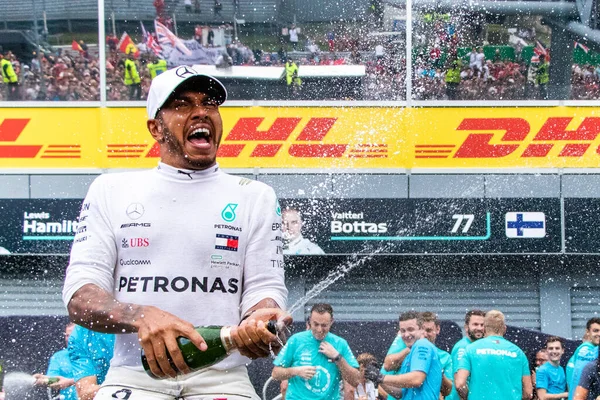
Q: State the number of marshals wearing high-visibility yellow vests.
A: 6